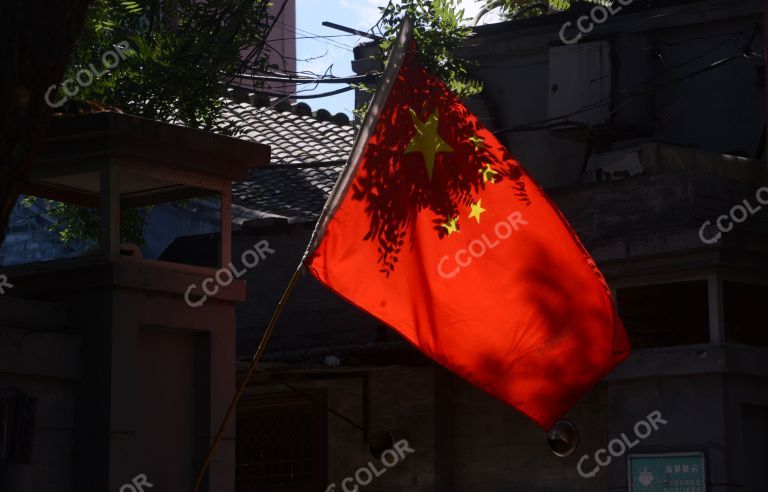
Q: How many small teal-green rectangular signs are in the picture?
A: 1